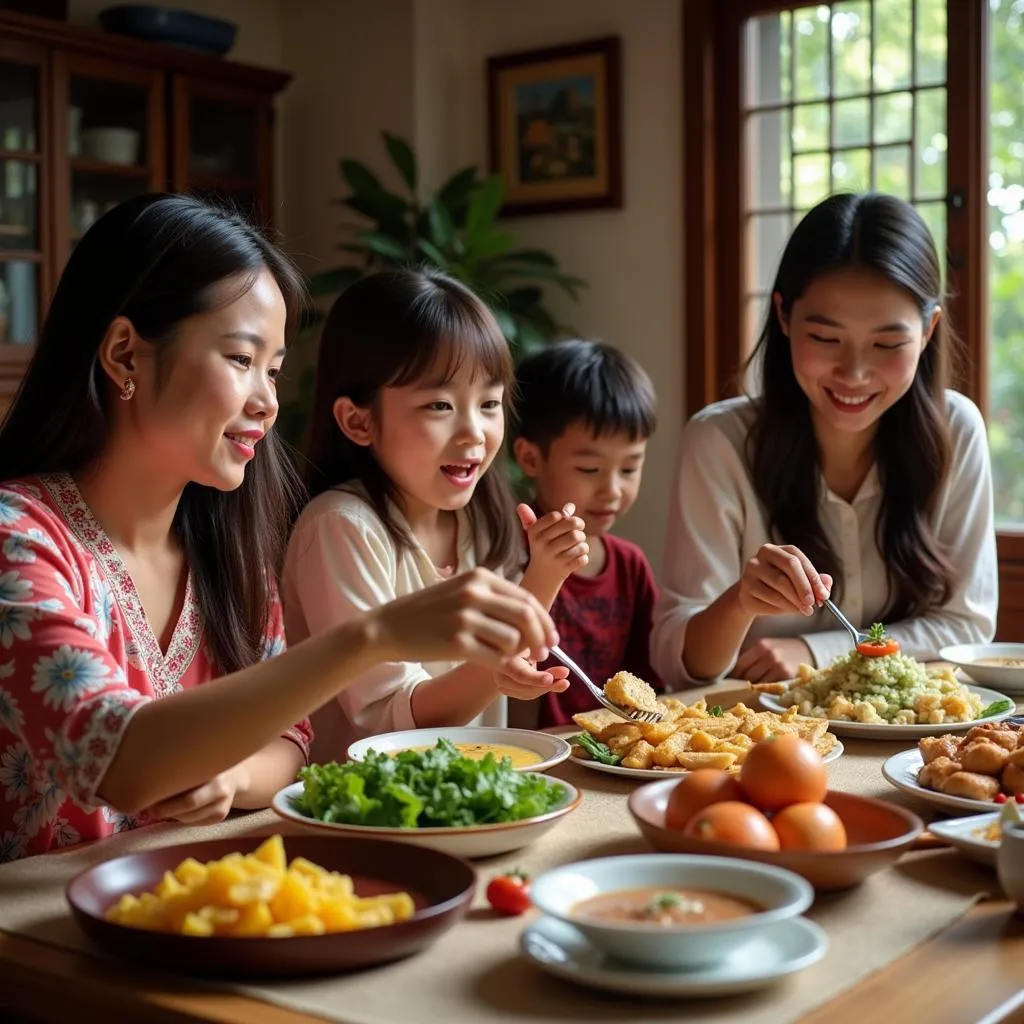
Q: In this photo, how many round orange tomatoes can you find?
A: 4